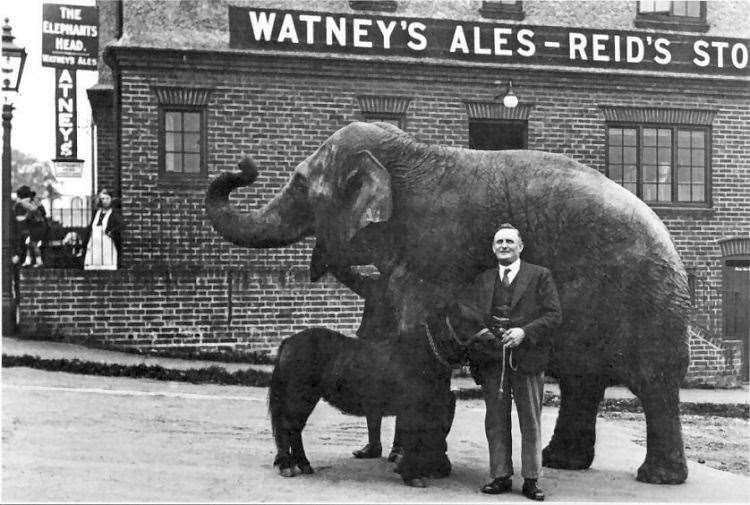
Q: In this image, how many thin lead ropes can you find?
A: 1